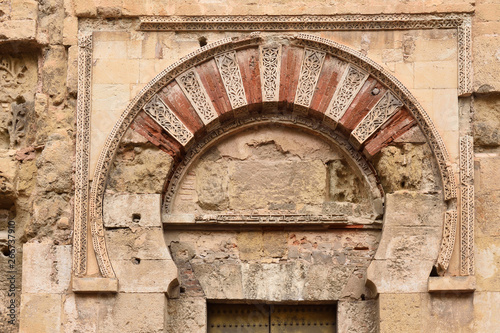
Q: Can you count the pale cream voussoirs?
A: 7